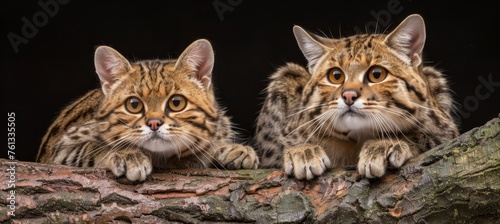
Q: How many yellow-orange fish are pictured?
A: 0